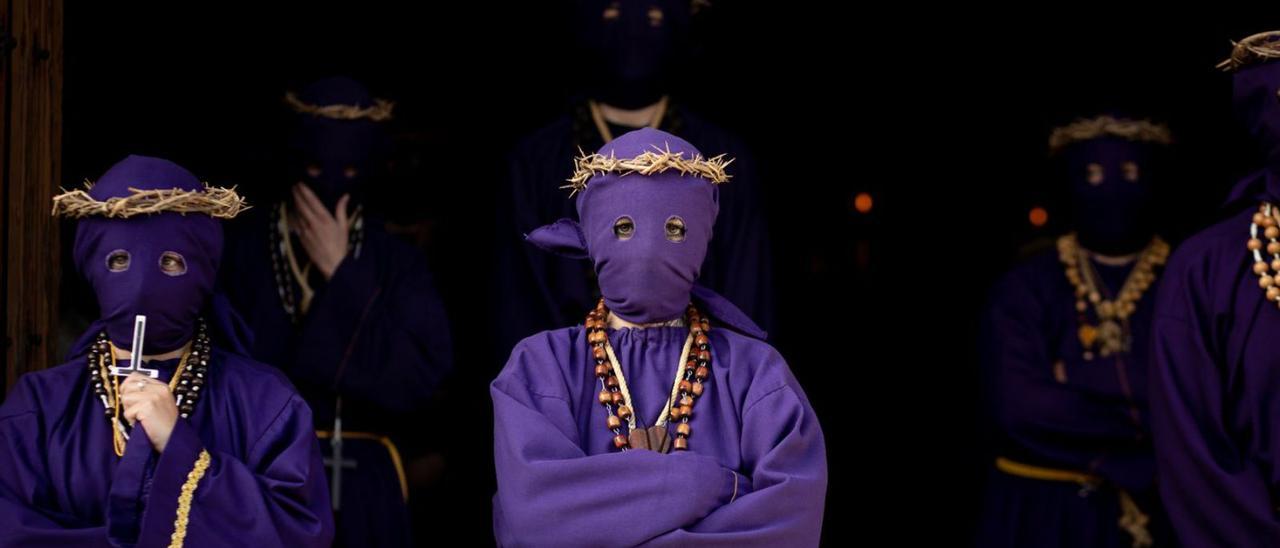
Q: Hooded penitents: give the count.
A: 6